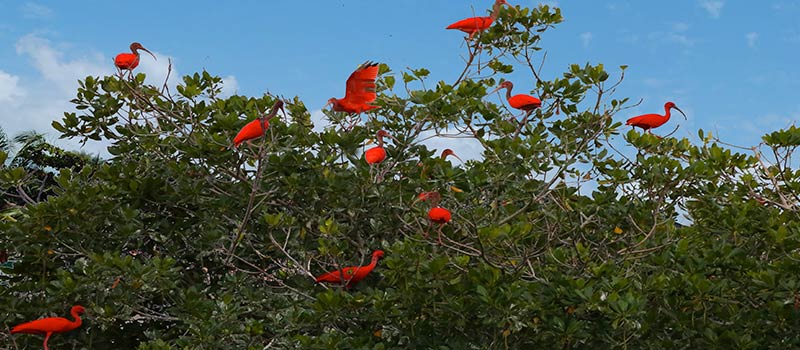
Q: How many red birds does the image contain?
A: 11